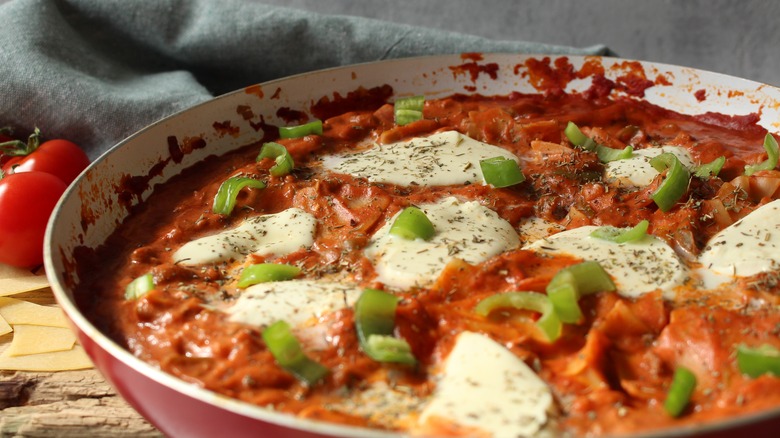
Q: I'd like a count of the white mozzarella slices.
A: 8